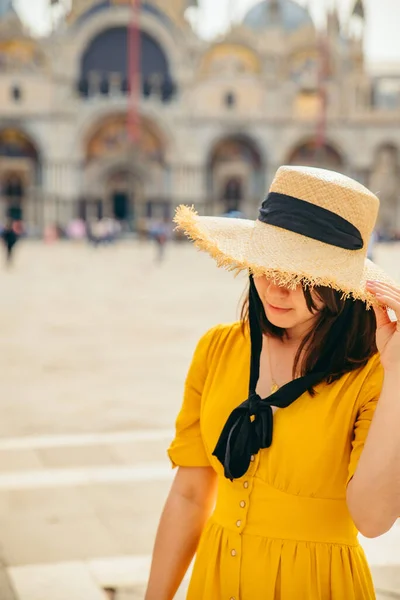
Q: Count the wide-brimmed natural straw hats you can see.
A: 1